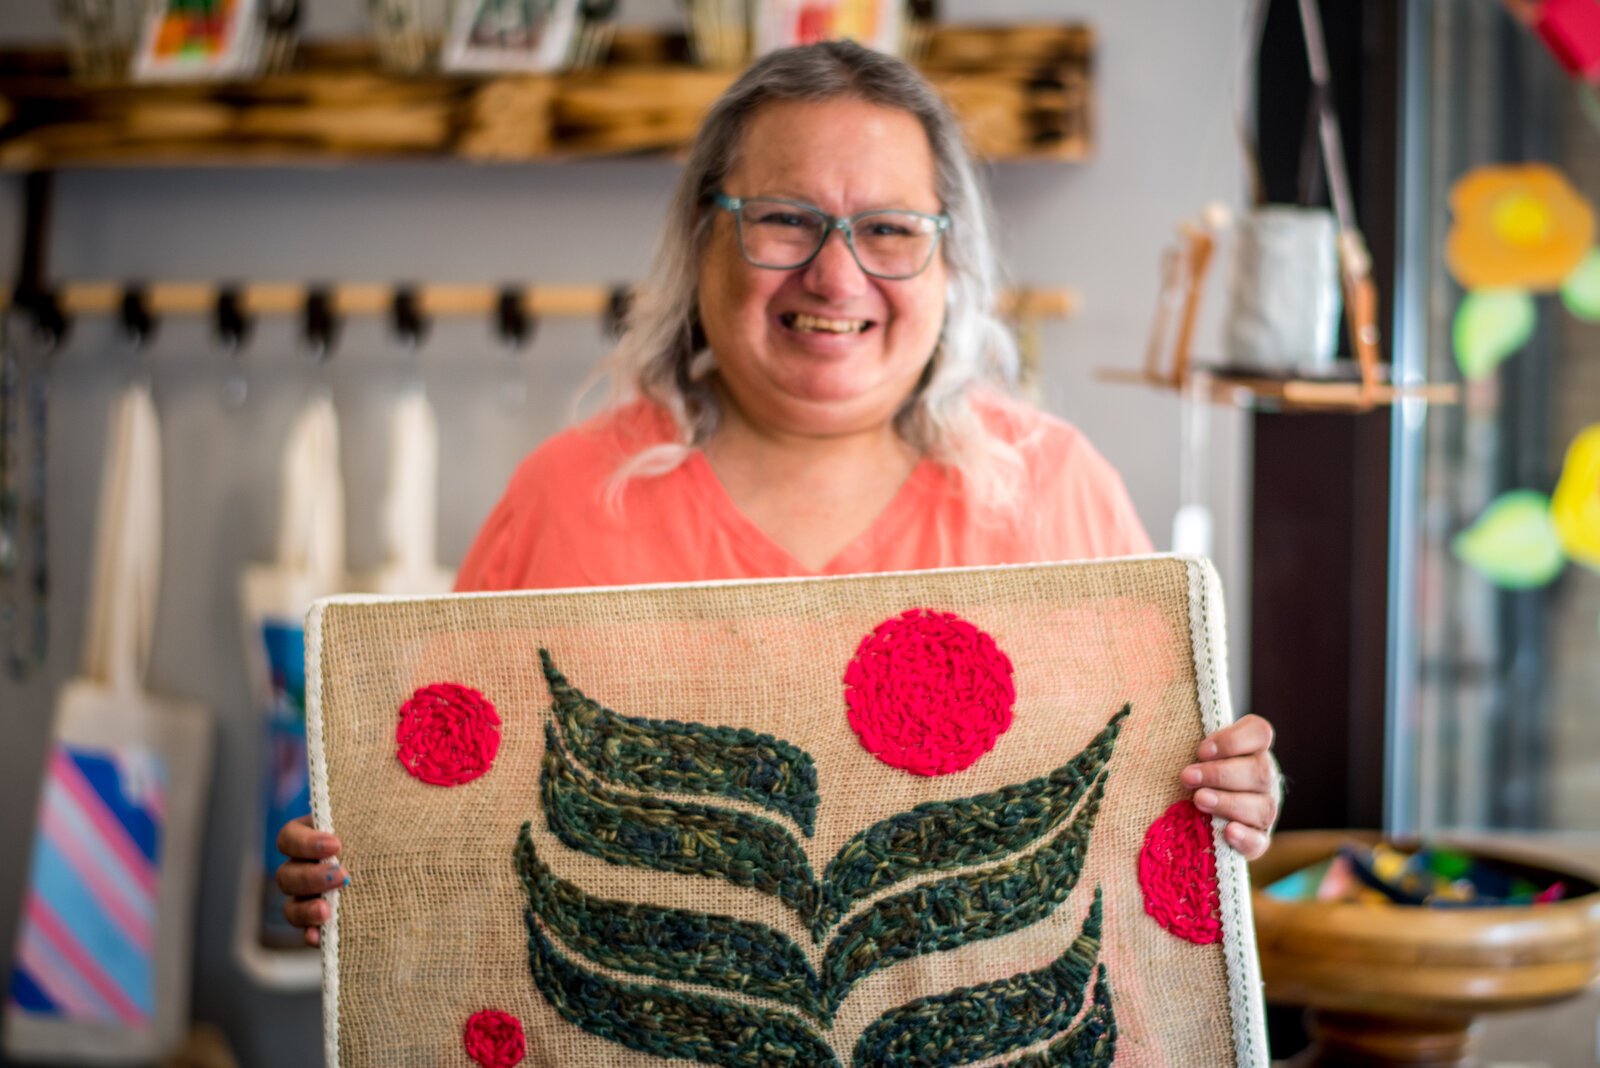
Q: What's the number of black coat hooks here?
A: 7